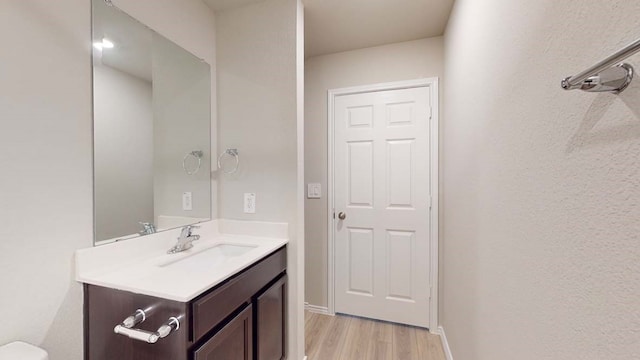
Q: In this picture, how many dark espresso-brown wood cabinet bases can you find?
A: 1